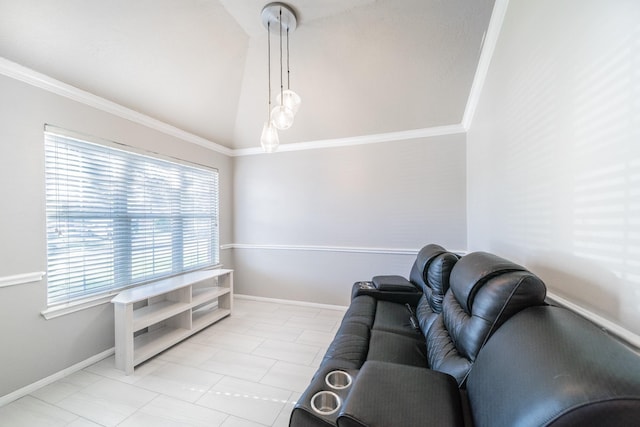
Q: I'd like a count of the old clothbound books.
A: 0